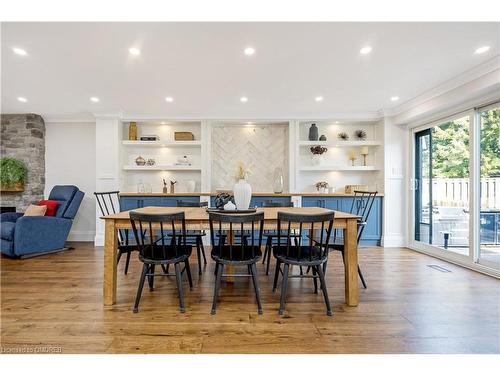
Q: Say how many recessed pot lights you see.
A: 11